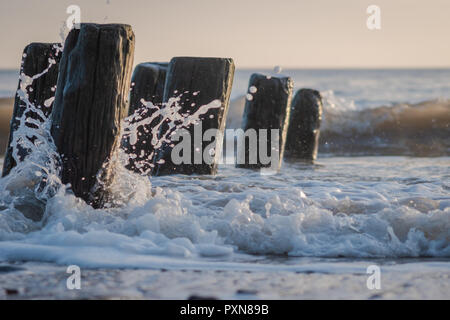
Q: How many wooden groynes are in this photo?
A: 6